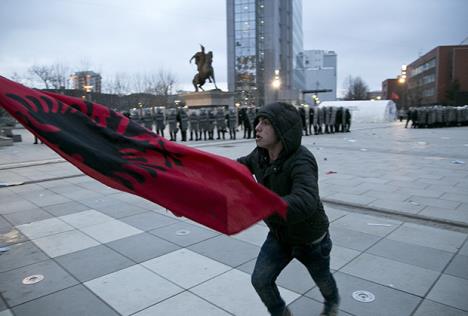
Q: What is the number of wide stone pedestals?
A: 1